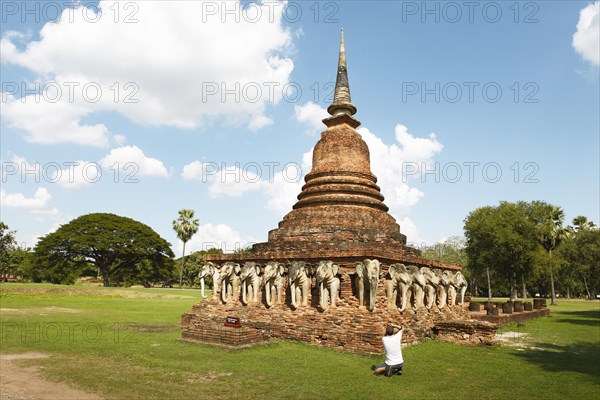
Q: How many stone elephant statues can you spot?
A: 13